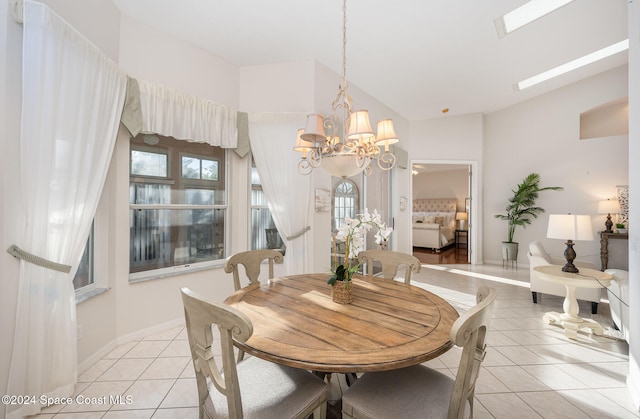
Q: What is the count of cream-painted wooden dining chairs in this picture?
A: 4